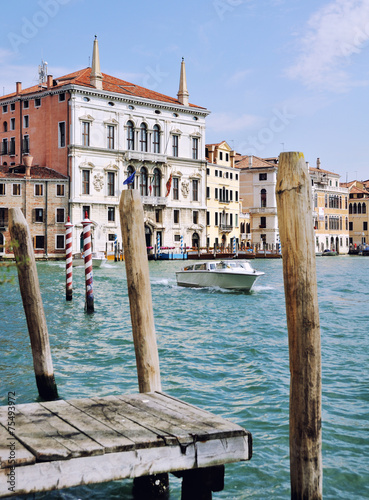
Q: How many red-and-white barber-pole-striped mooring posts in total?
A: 2